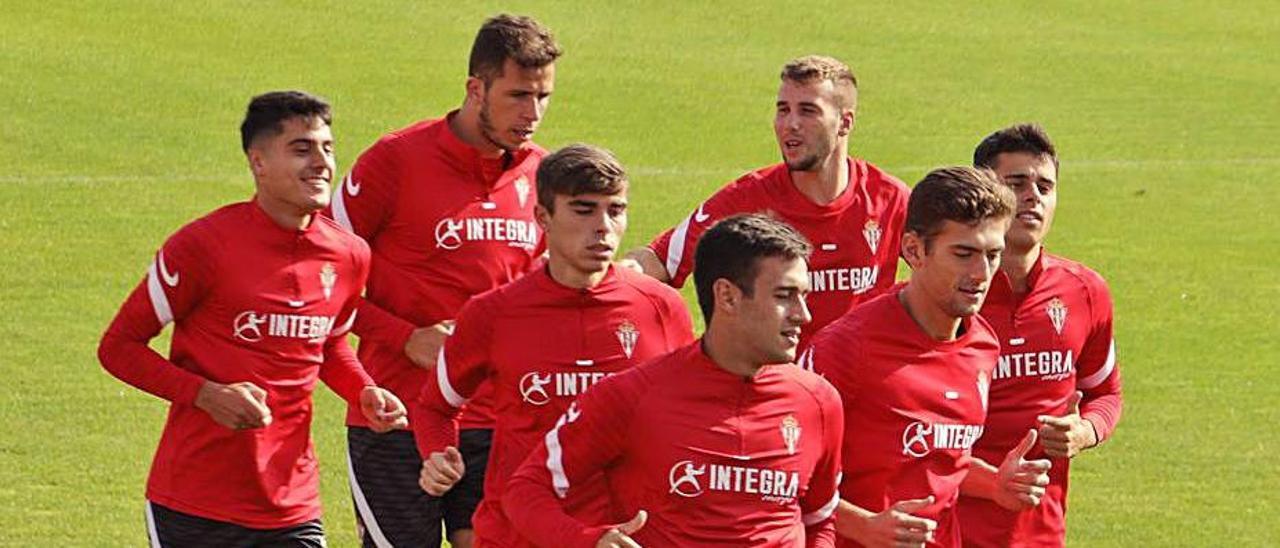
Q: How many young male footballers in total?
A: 7